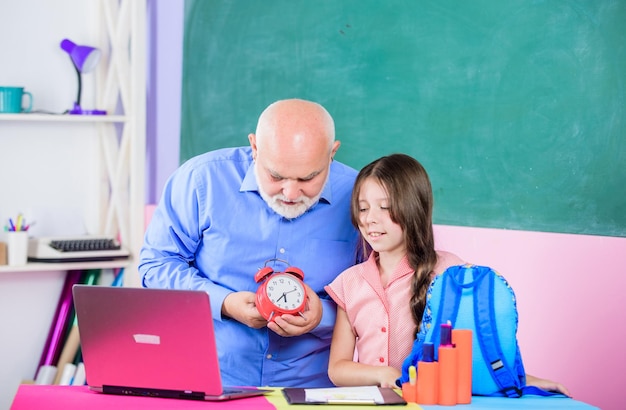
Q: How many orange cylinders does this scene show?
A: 4